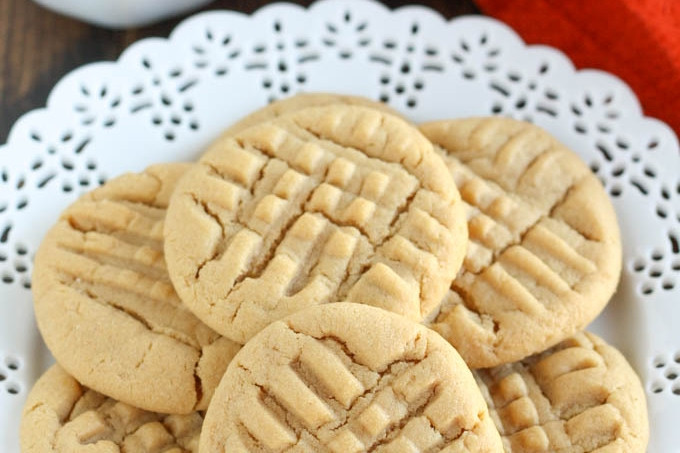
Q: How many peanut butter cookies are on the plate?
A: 7